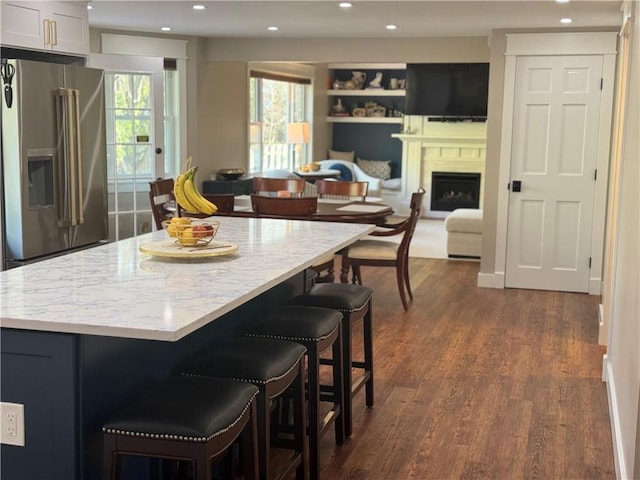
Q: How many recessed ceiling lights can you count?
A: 8